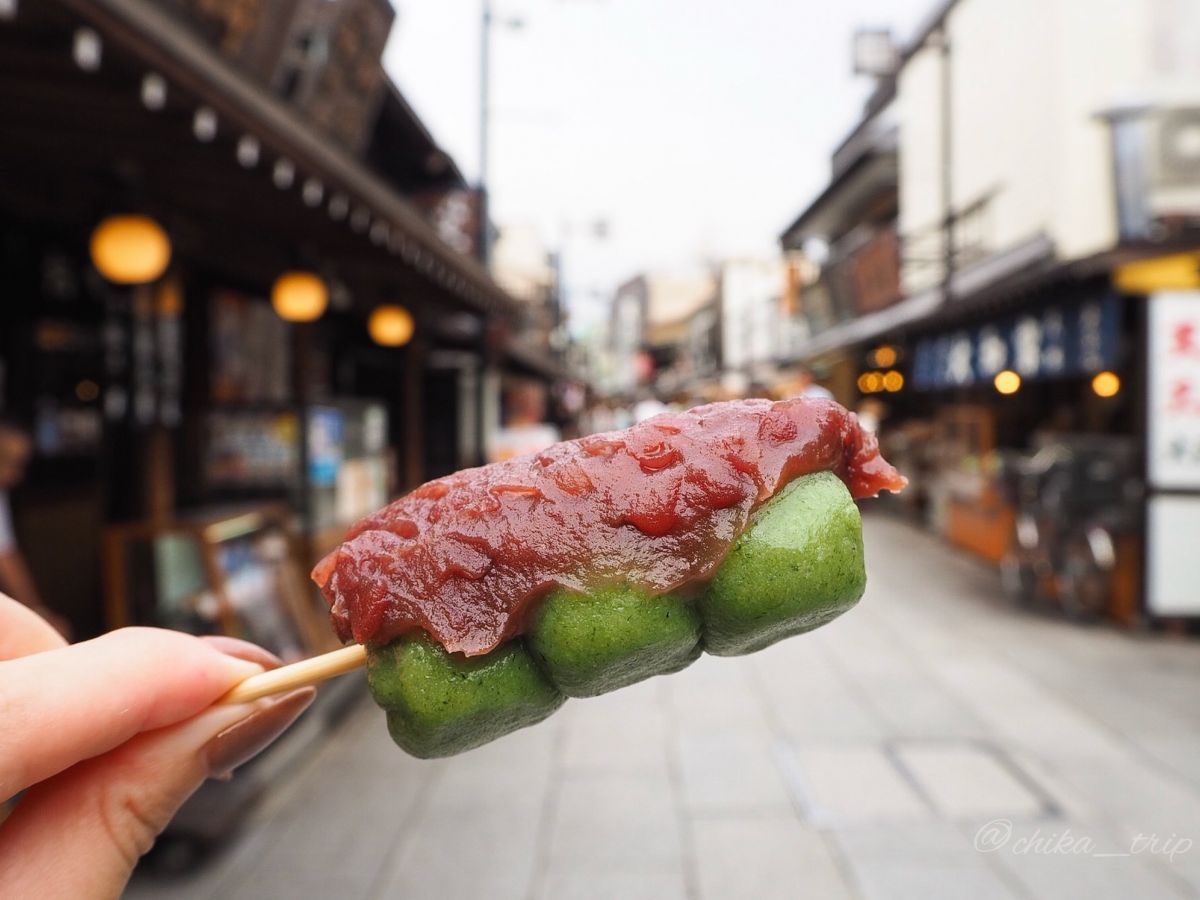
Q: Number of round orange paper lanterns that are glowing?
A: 3